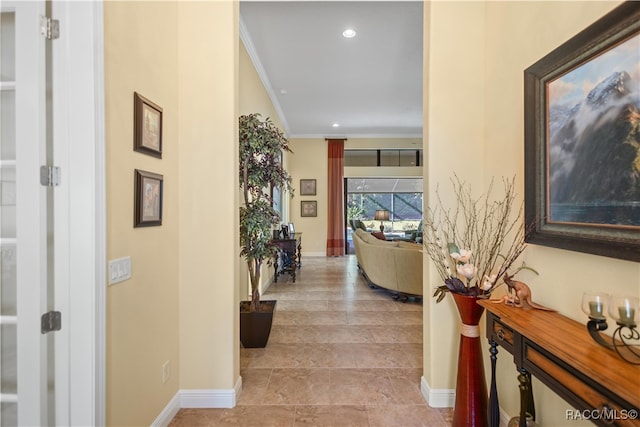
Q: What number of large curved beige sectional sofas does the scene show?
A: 1